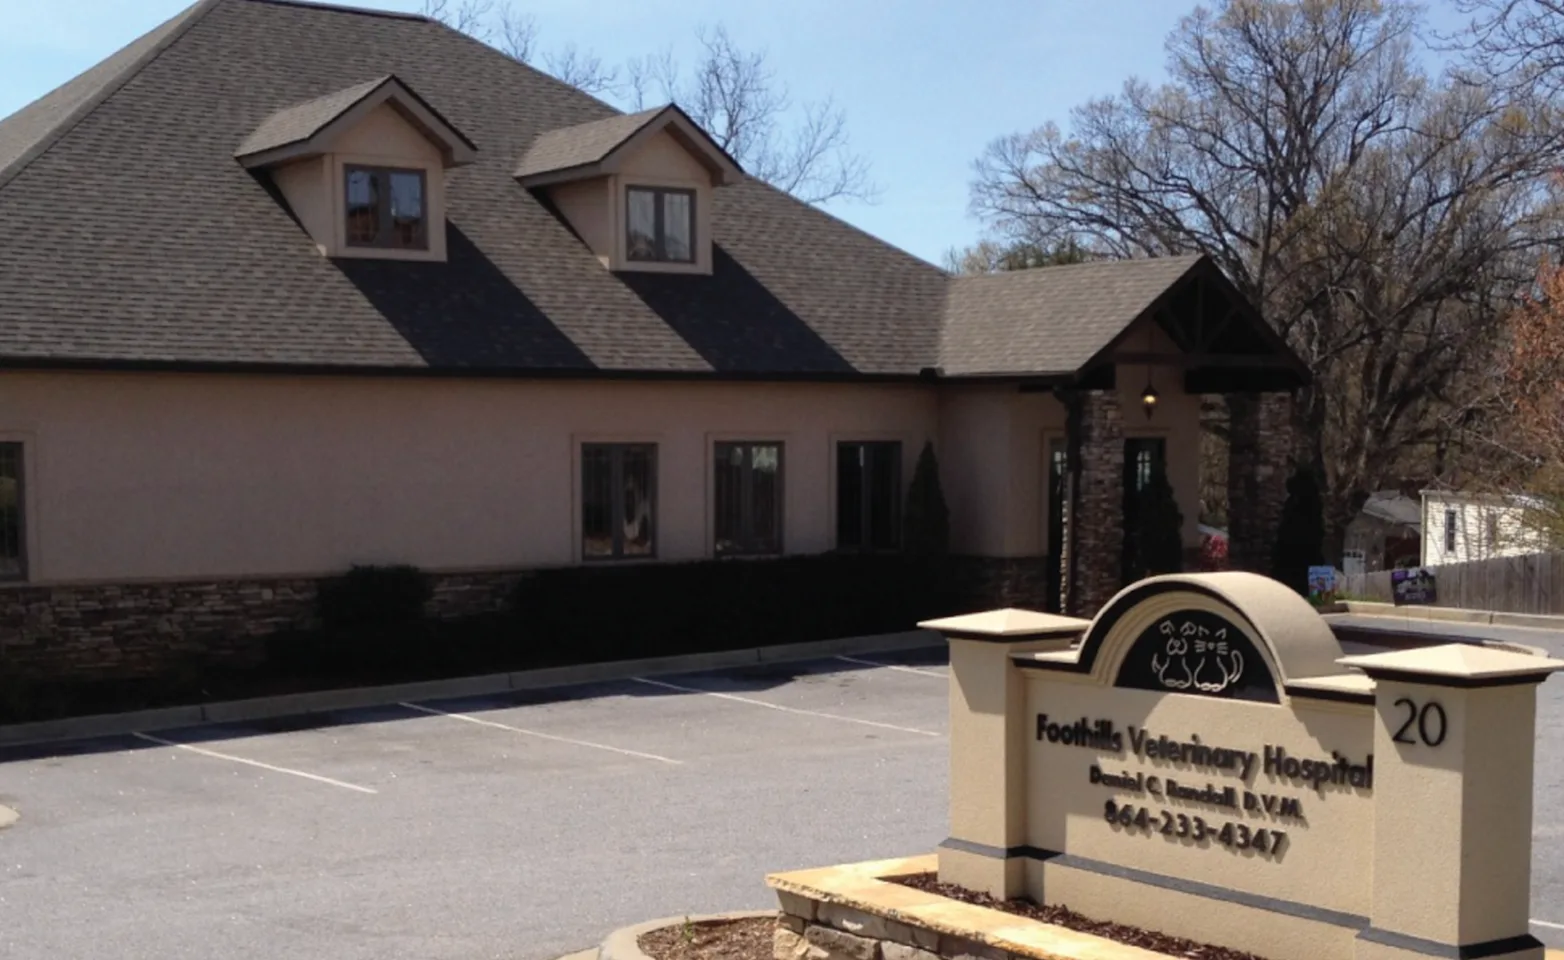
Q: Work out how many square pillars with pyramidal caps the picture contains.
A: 2